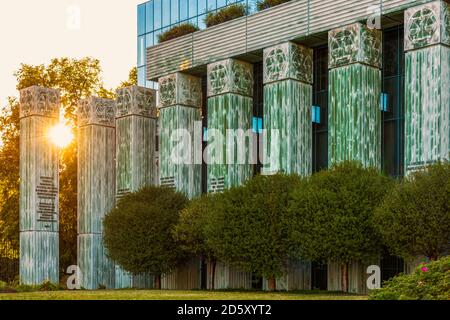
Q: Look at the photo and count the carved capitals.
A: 8